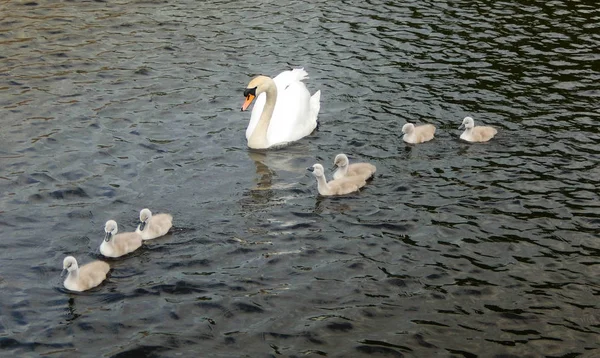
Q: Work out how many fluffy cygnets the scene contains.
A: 7